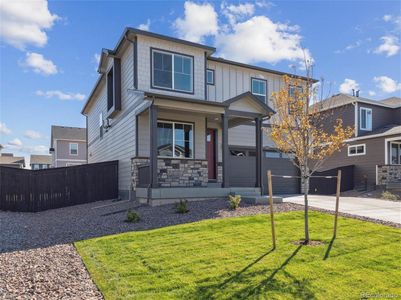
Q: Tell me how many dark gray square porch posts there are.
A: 3